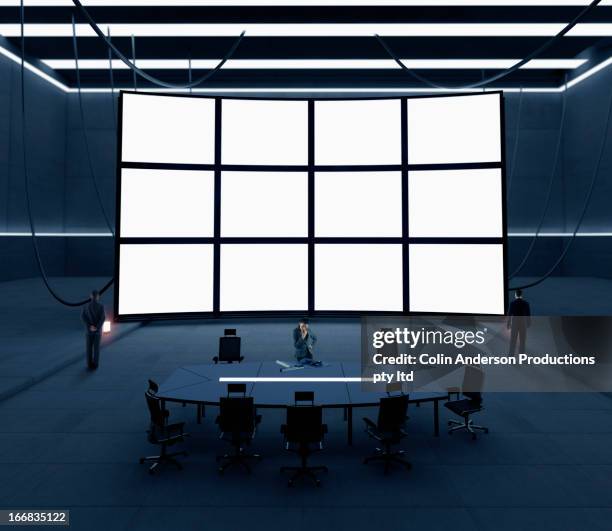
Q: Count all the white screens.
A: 12